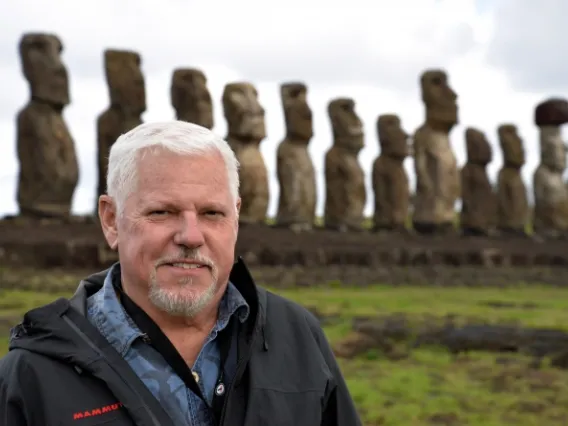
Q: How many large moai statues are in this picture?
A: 11